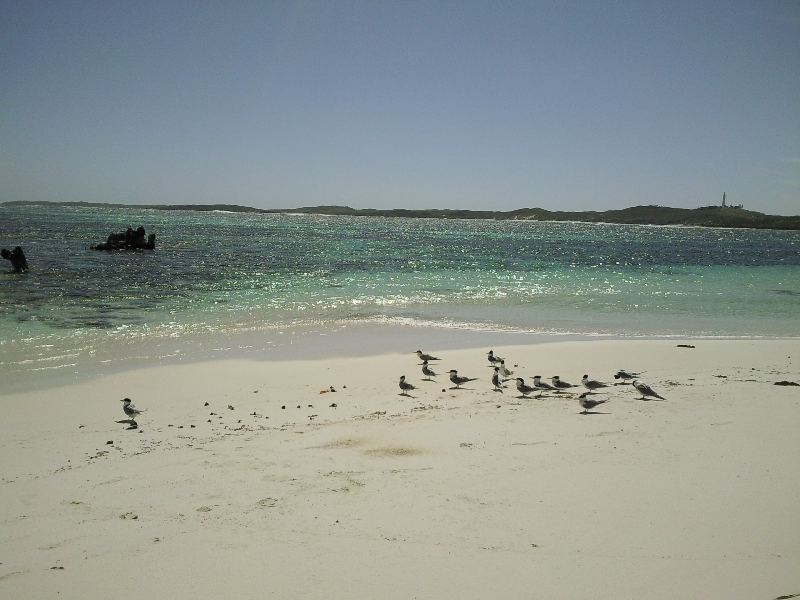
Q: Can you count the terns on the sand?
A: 15